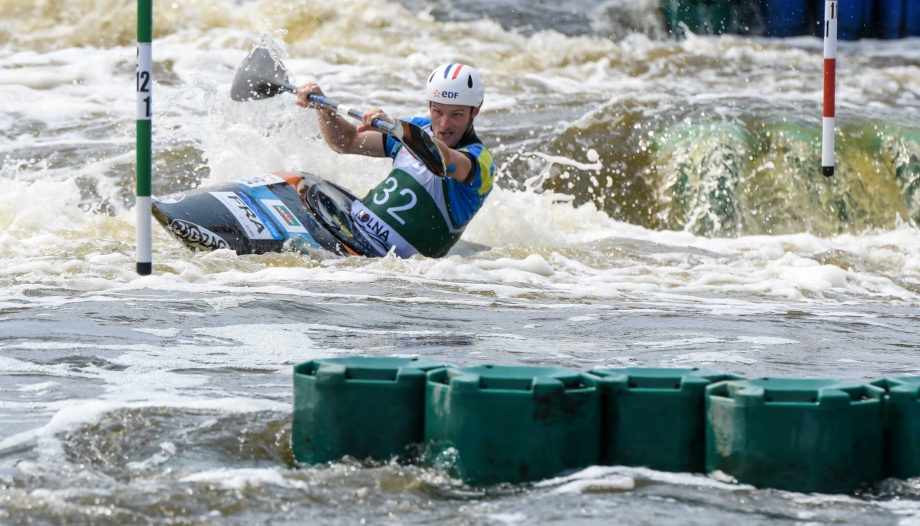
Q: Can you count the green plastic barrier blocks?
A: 5